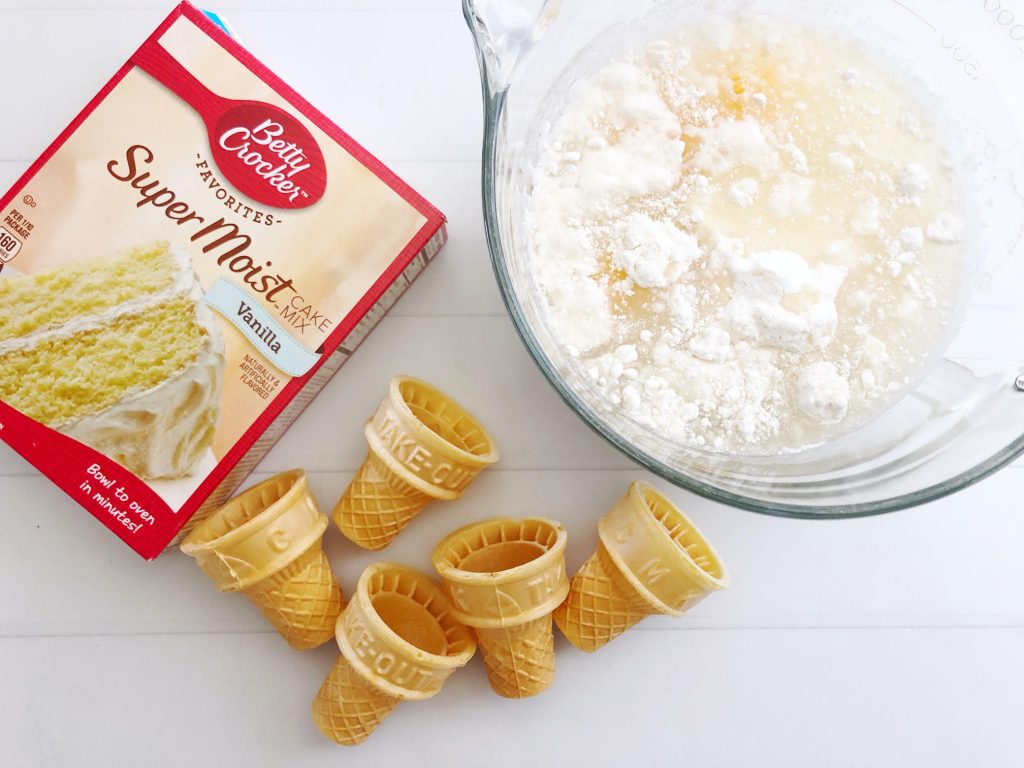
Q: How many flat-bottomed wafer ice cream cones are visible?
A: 5